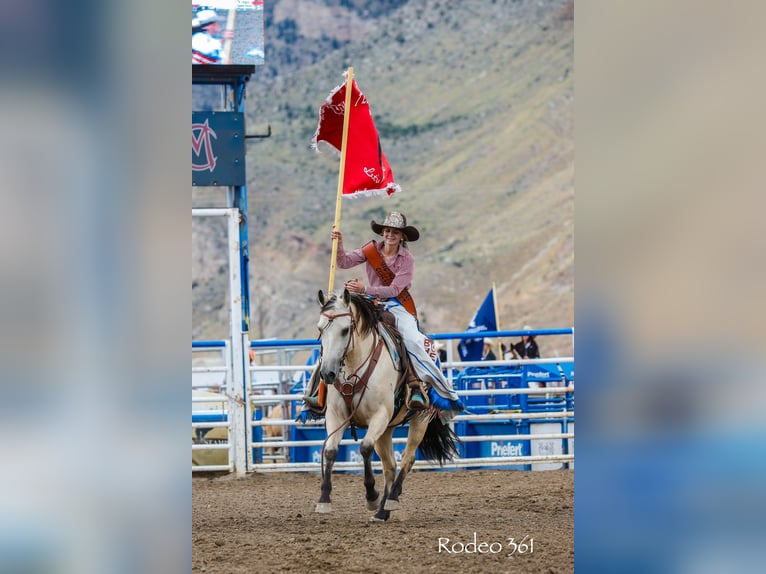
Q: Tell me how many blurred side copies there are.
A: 2